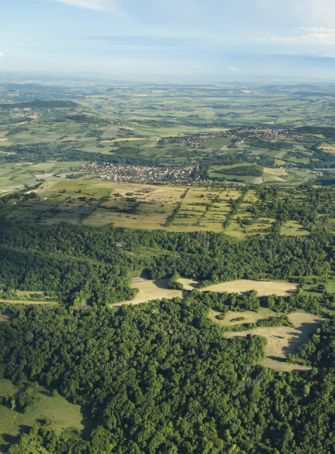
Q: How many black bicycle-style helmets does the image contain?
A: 0